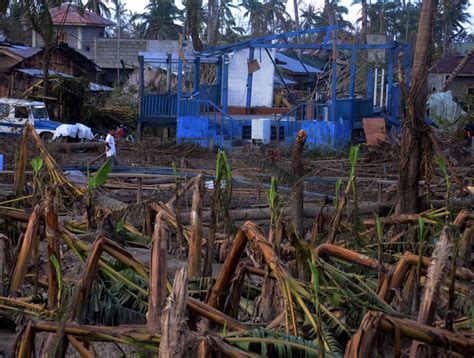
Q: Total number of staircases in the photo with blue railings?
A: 2